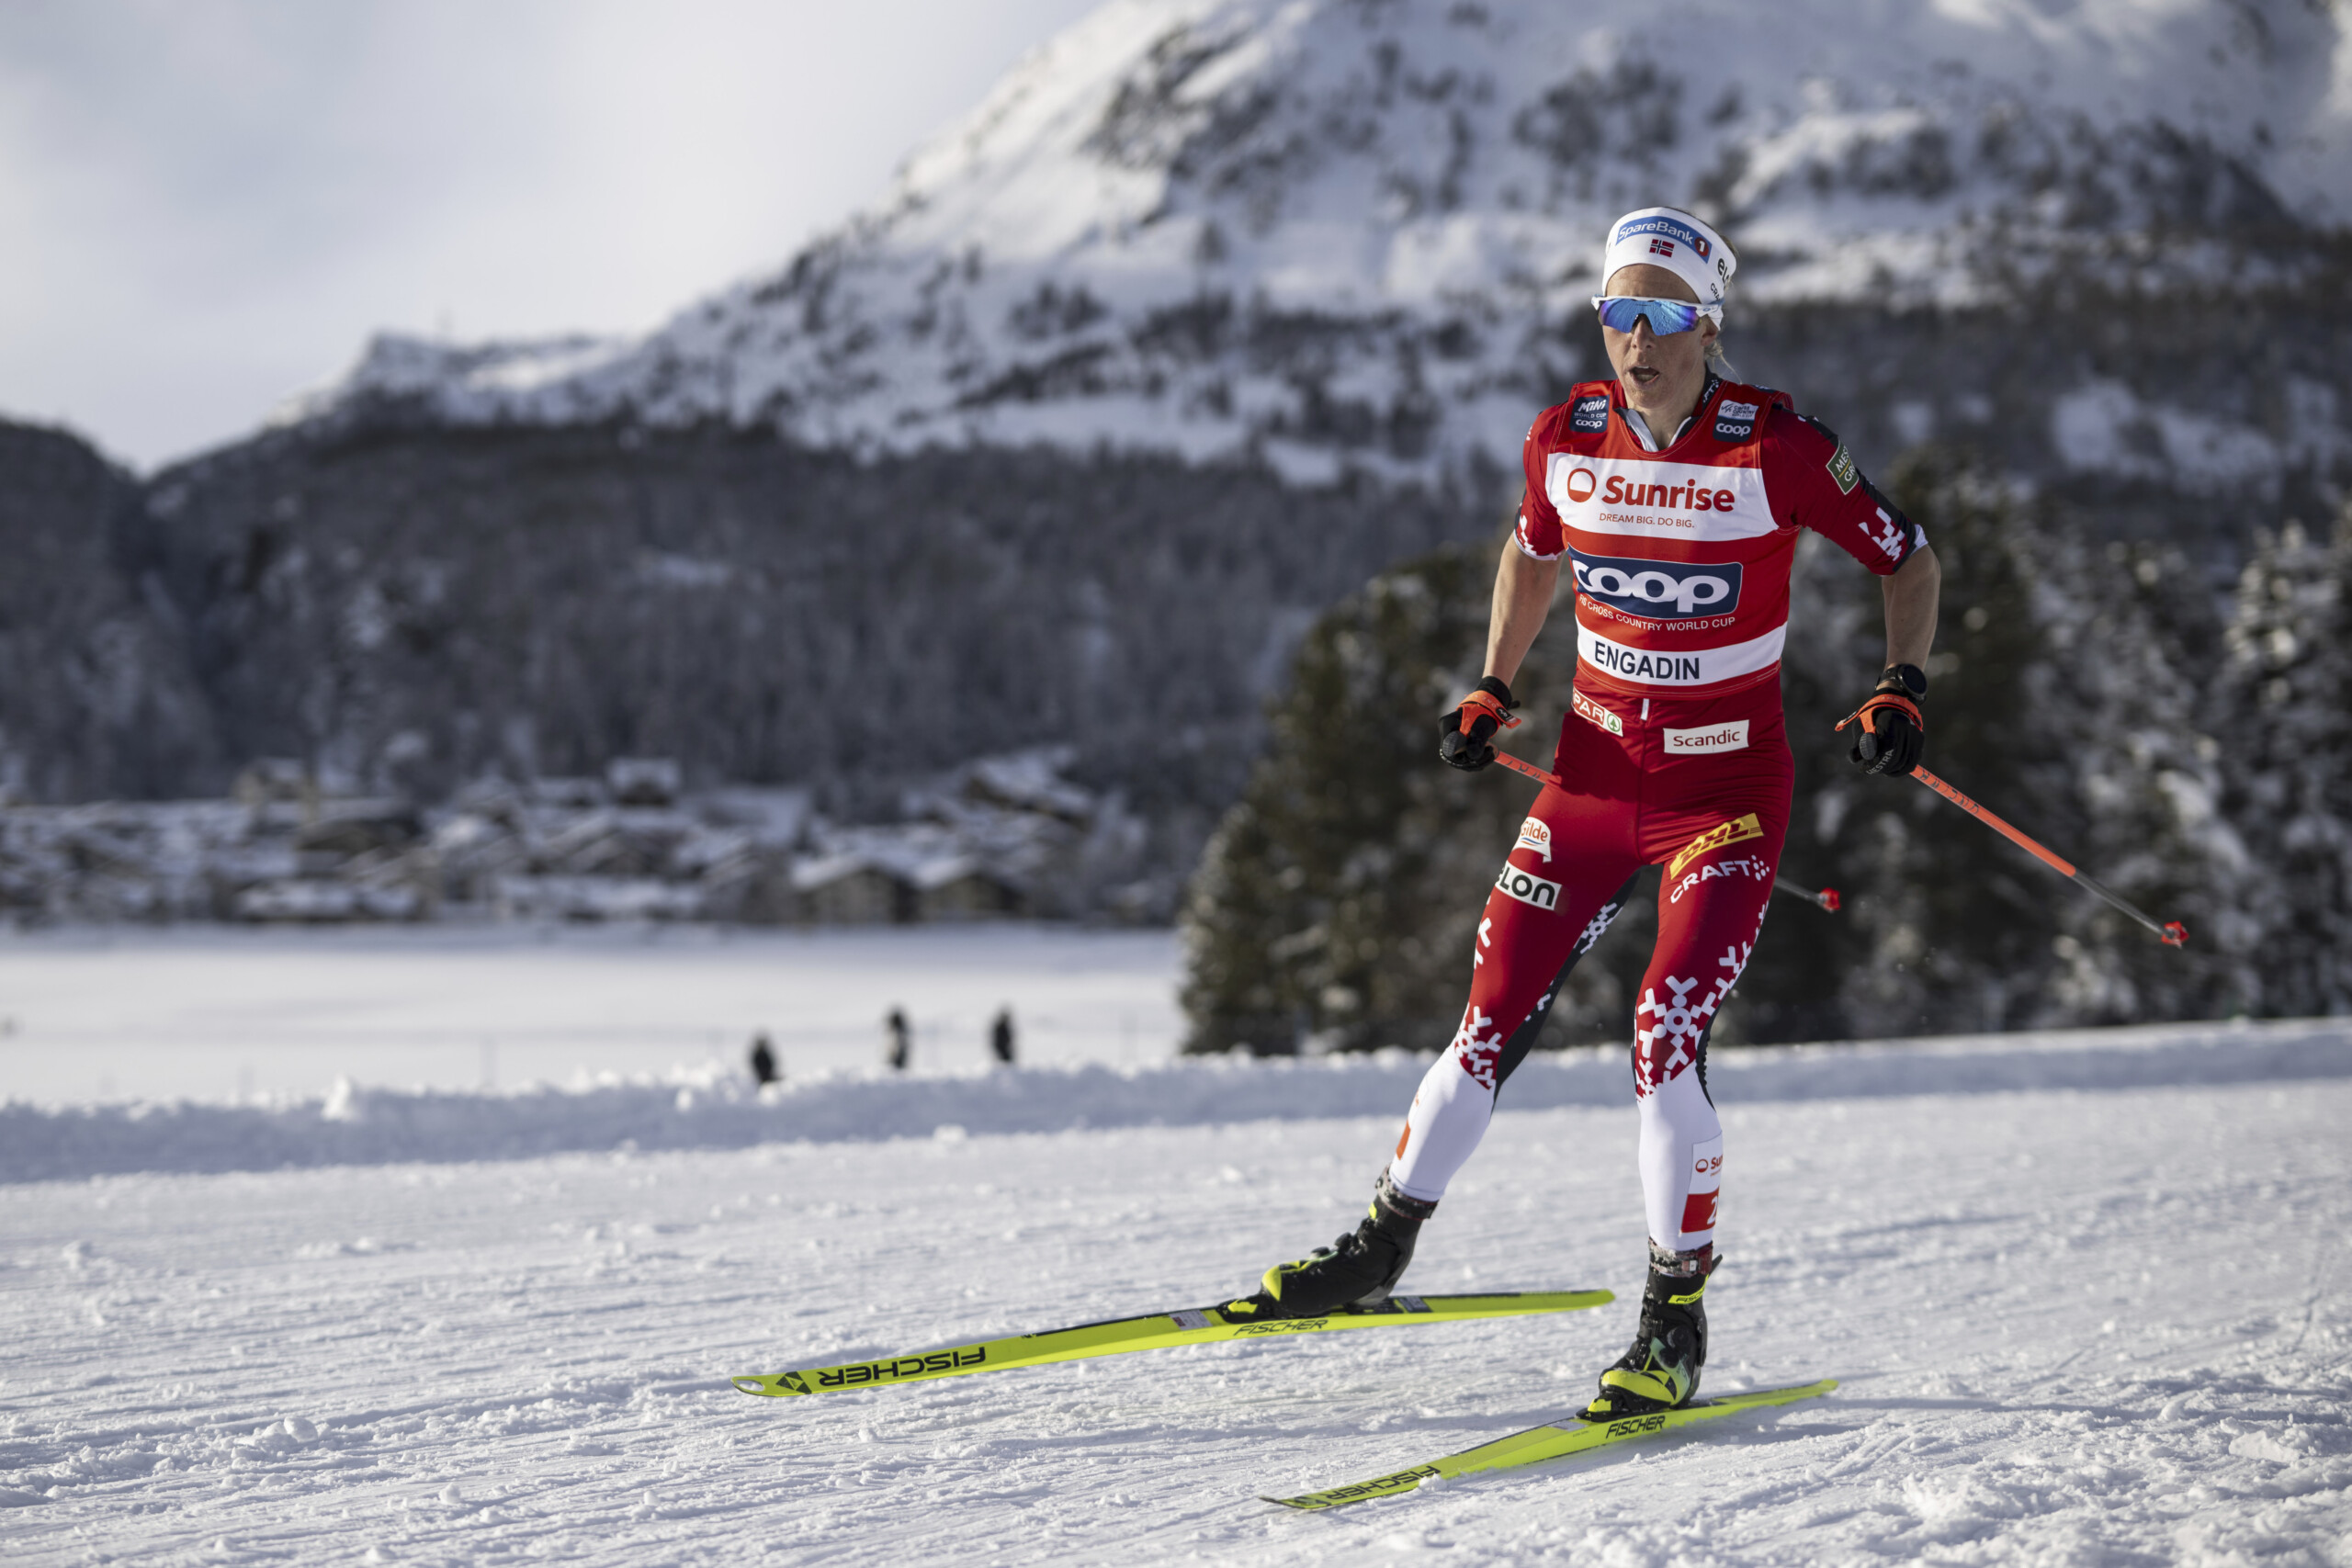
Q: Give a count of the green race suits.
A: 0